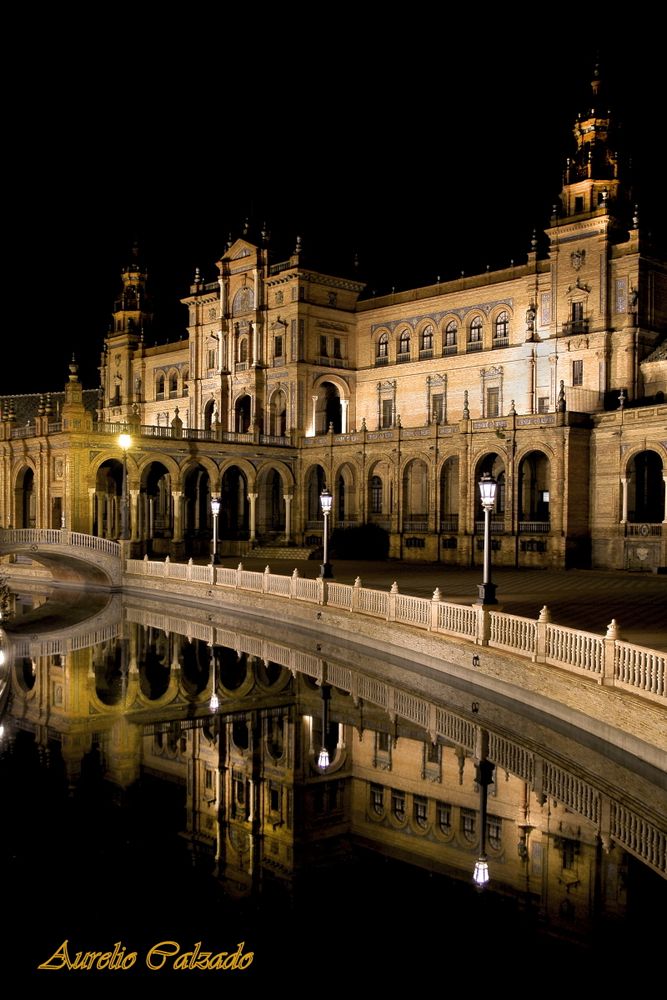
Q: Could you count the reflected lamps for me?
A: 3